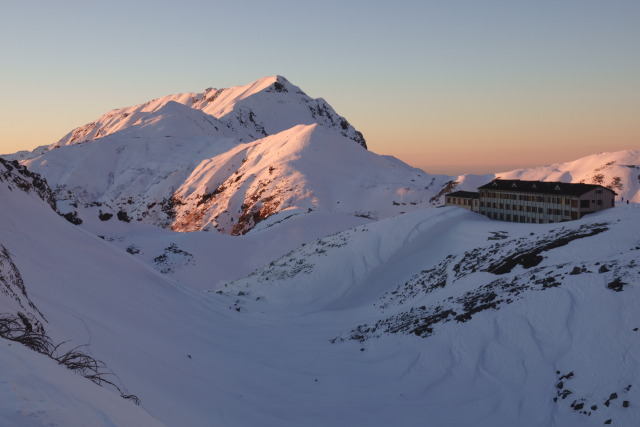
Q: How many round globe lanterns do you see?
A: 0